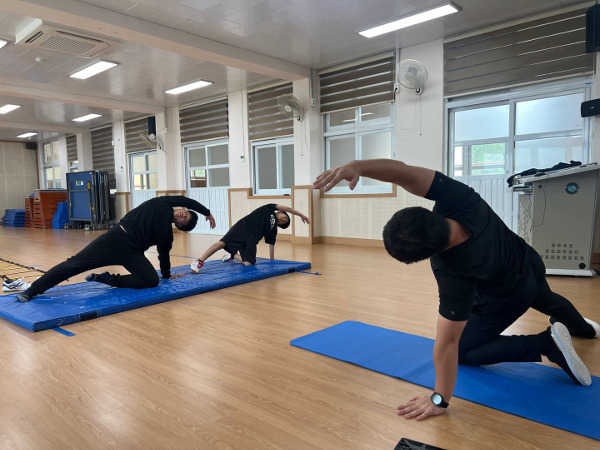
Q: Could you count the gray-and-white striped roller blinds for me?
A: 7